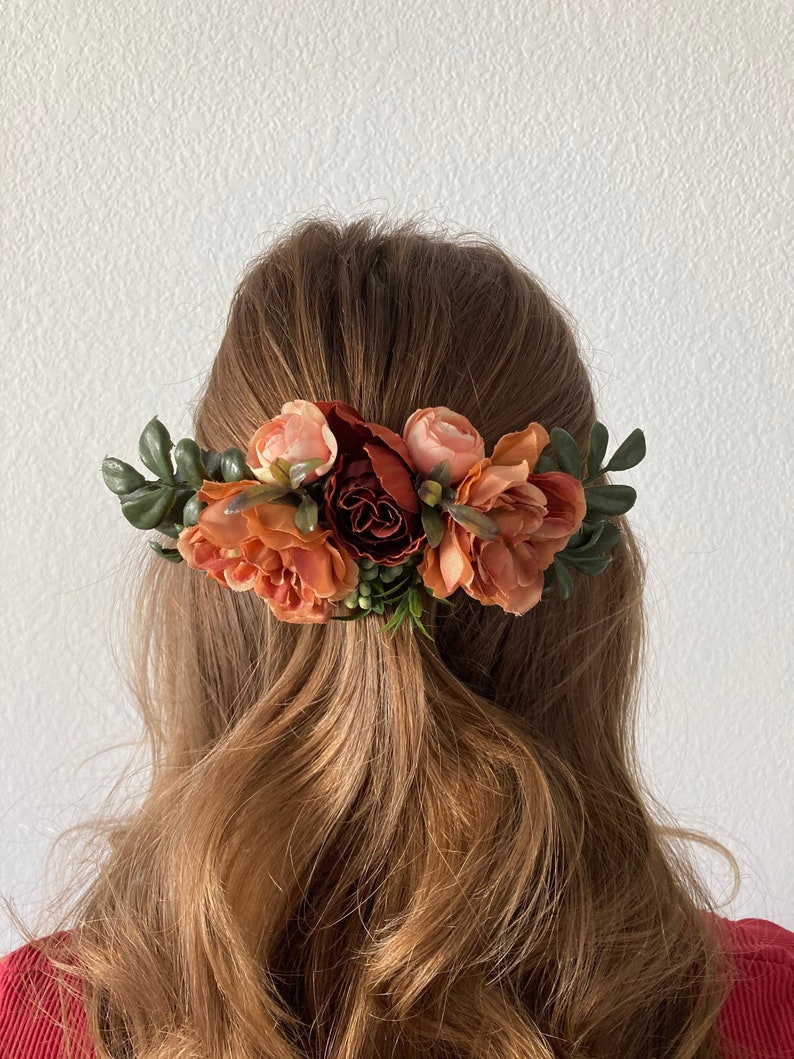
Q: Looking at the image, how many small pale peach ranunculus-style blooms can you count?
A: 2